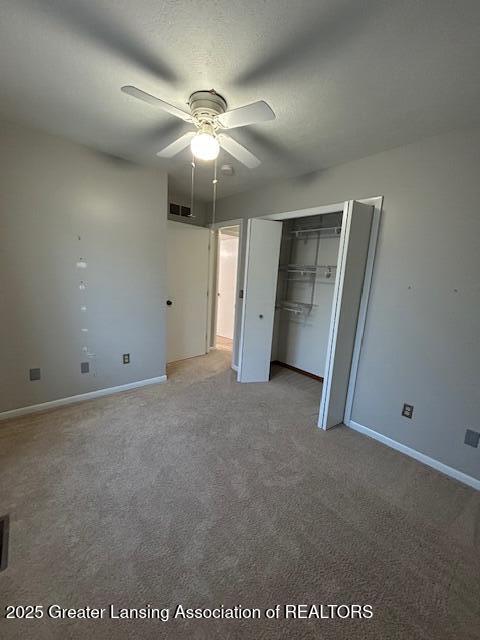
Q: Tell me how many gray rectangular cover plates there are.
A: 3